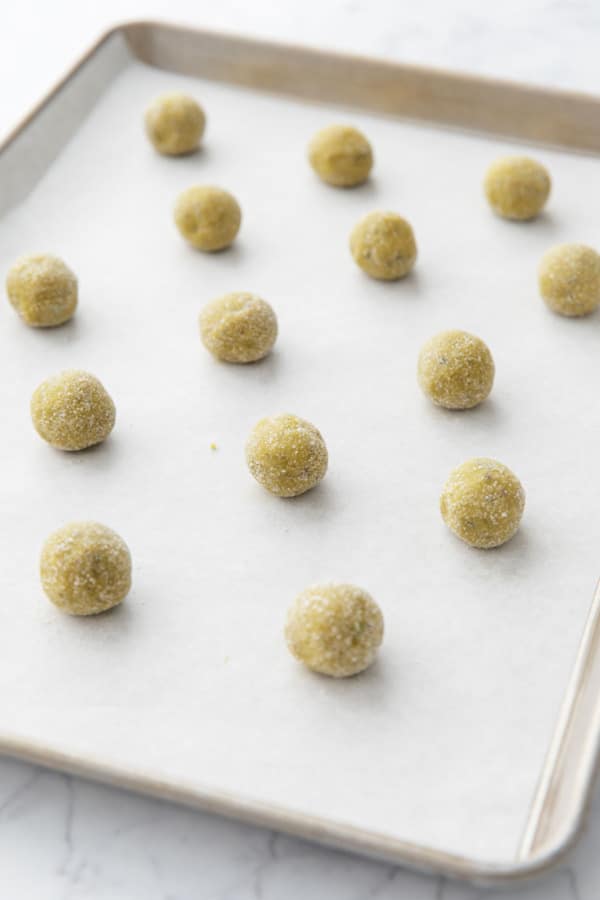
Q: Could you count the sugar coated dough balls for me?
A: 14